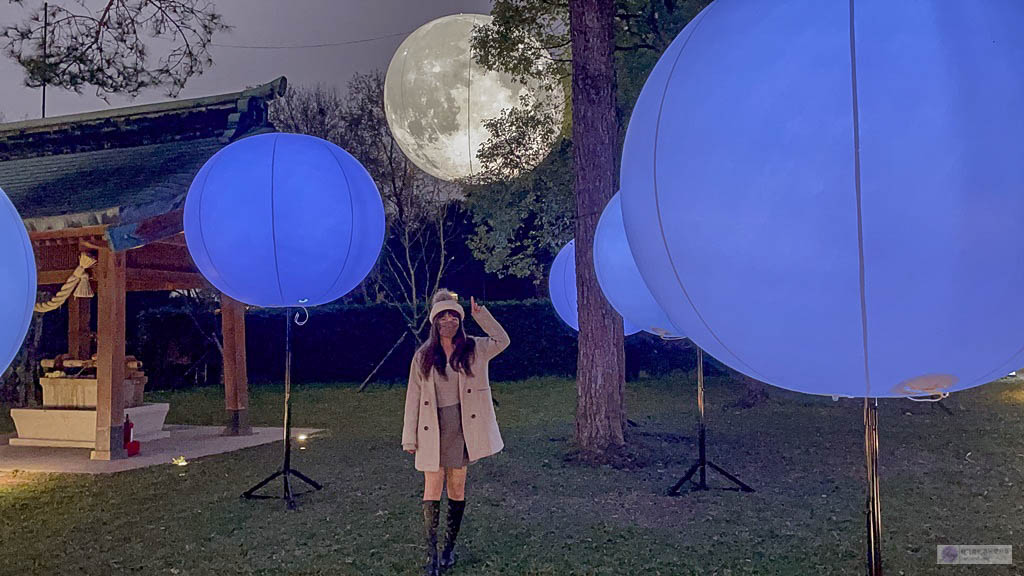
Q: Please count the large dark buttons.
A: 4